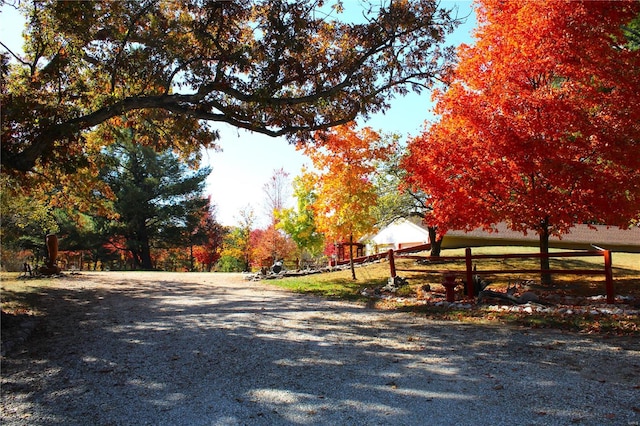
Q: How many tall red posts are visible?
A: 3